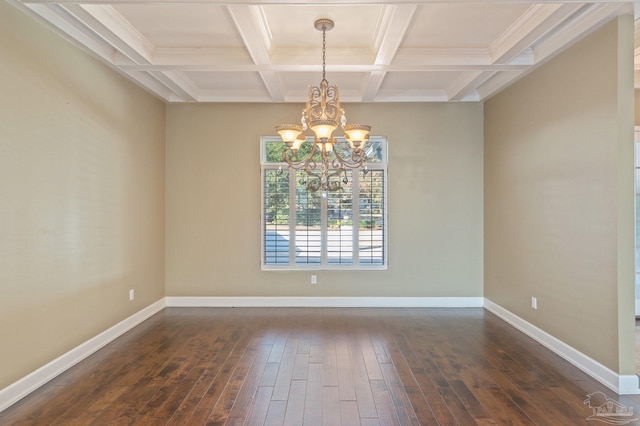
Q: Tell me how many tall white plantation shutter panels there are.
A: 4